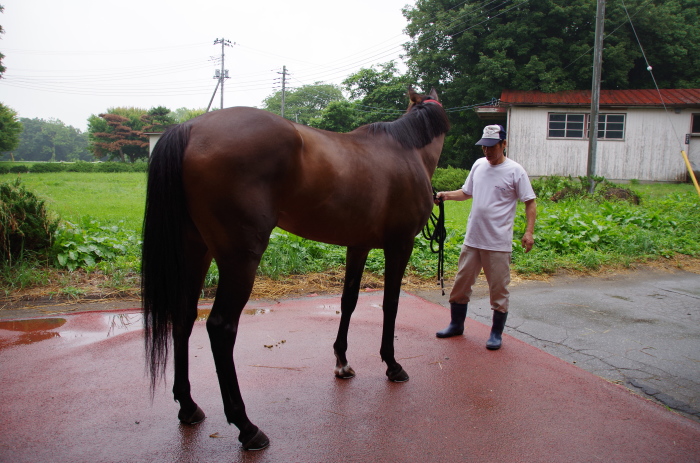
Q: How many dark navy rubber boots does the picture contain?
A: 2